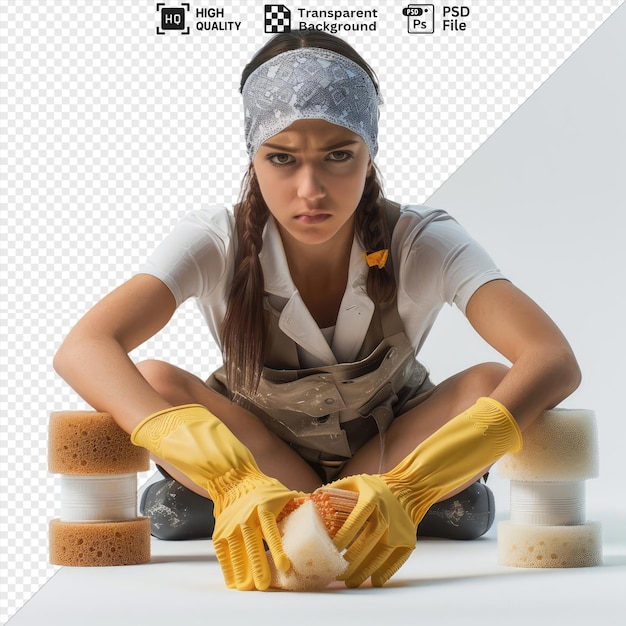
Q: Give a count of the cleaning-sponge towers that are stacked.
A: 2